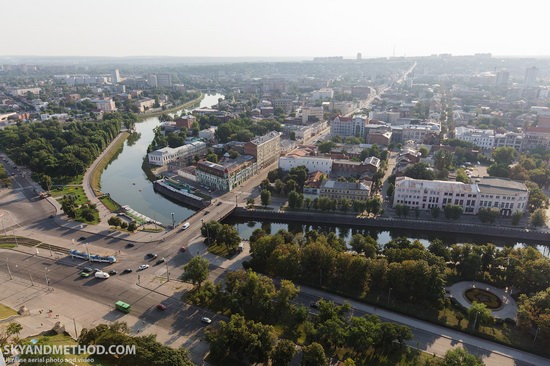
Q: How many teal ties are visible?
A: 0